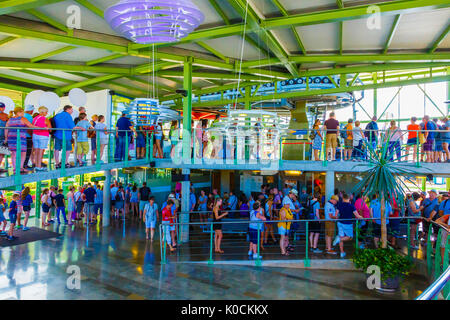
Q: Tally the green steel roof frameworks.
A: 1